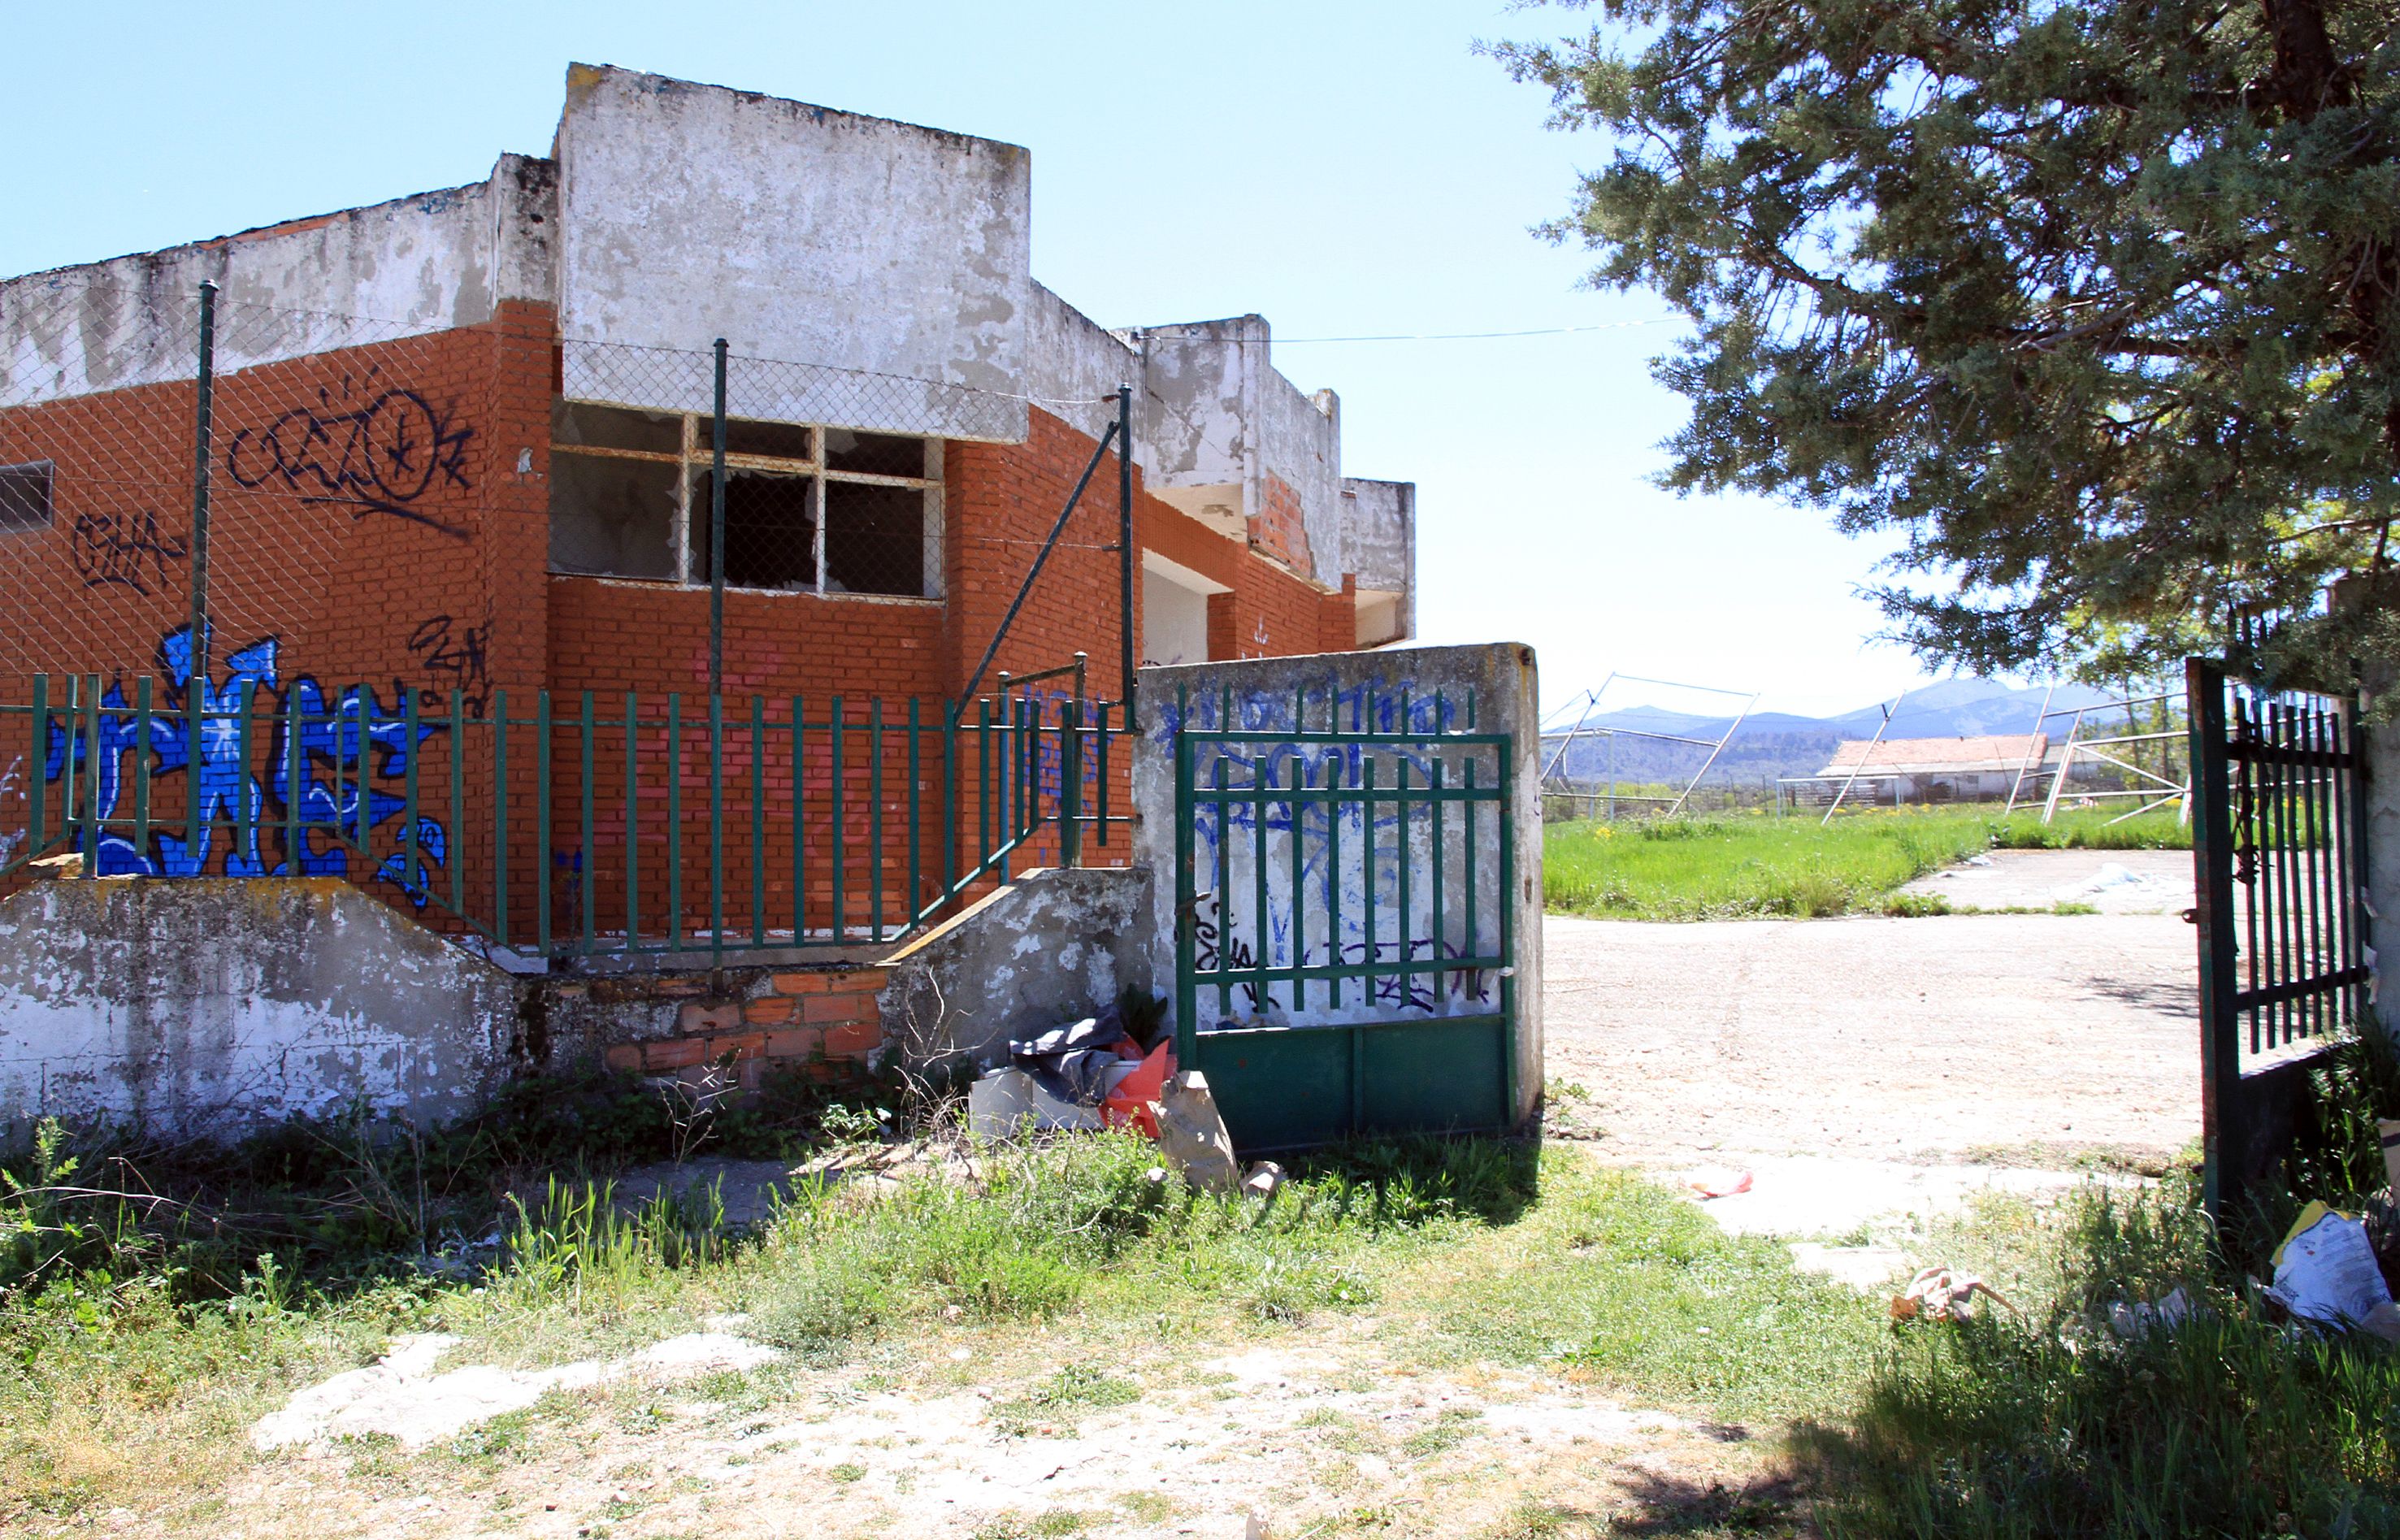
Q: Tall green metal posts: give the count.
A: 3